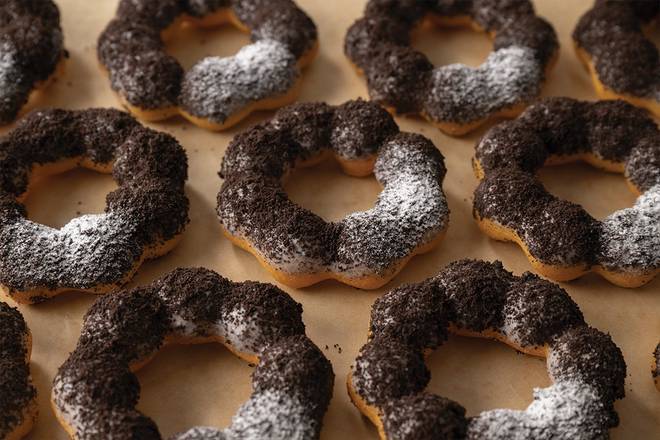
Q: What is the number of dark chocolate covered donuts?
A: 11